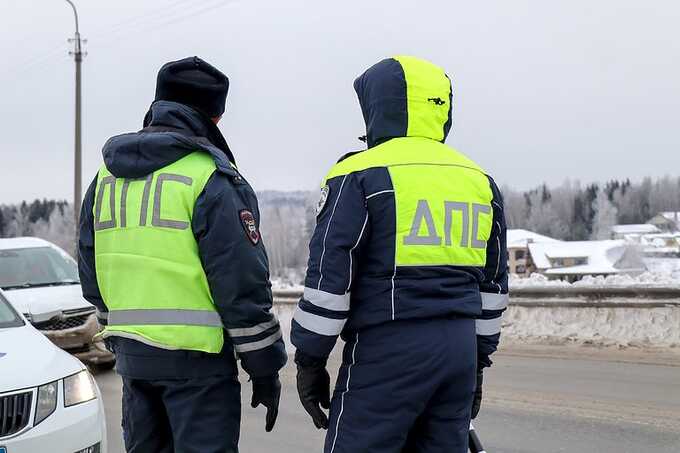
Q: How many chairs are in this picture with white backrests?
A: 0